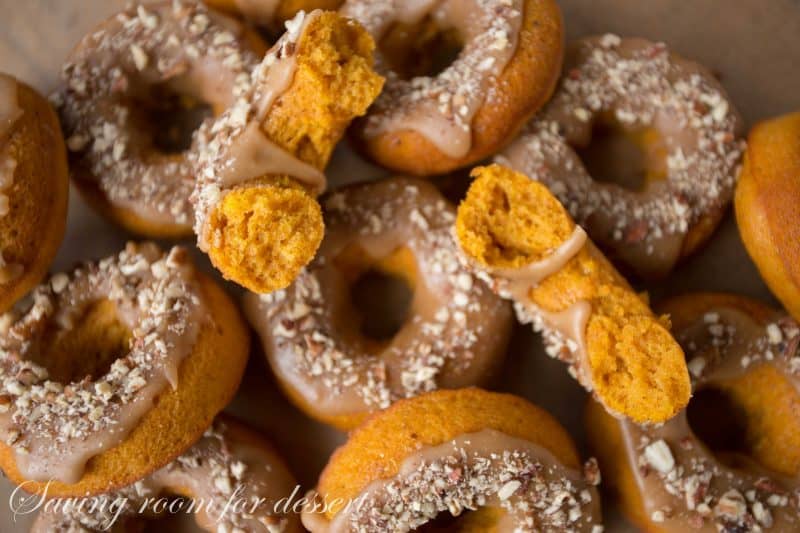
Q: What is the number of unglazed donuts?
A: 1